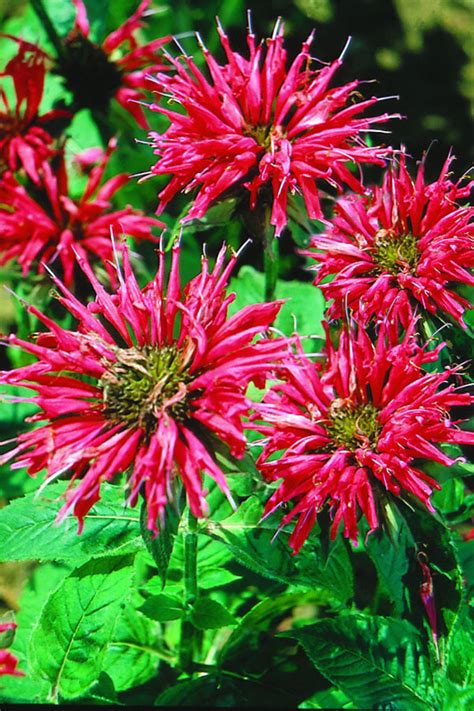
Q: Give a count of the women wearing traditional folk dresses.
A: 0